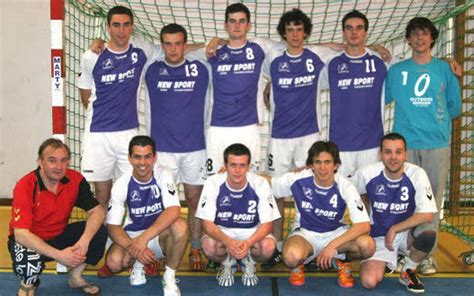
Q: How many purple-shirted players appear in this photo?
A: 9